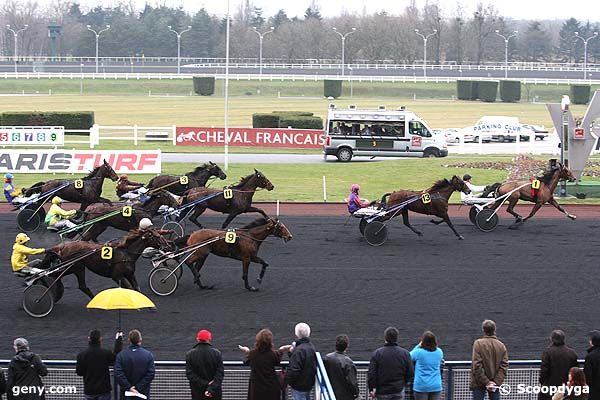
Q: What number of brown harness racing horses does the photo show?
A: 8